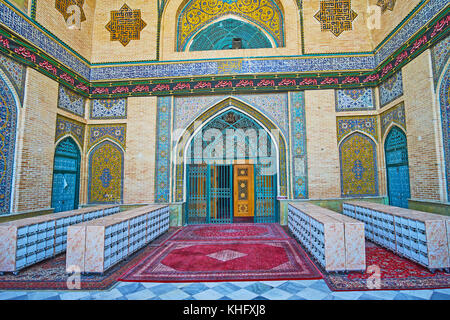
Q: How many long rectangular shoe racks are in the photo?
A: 4